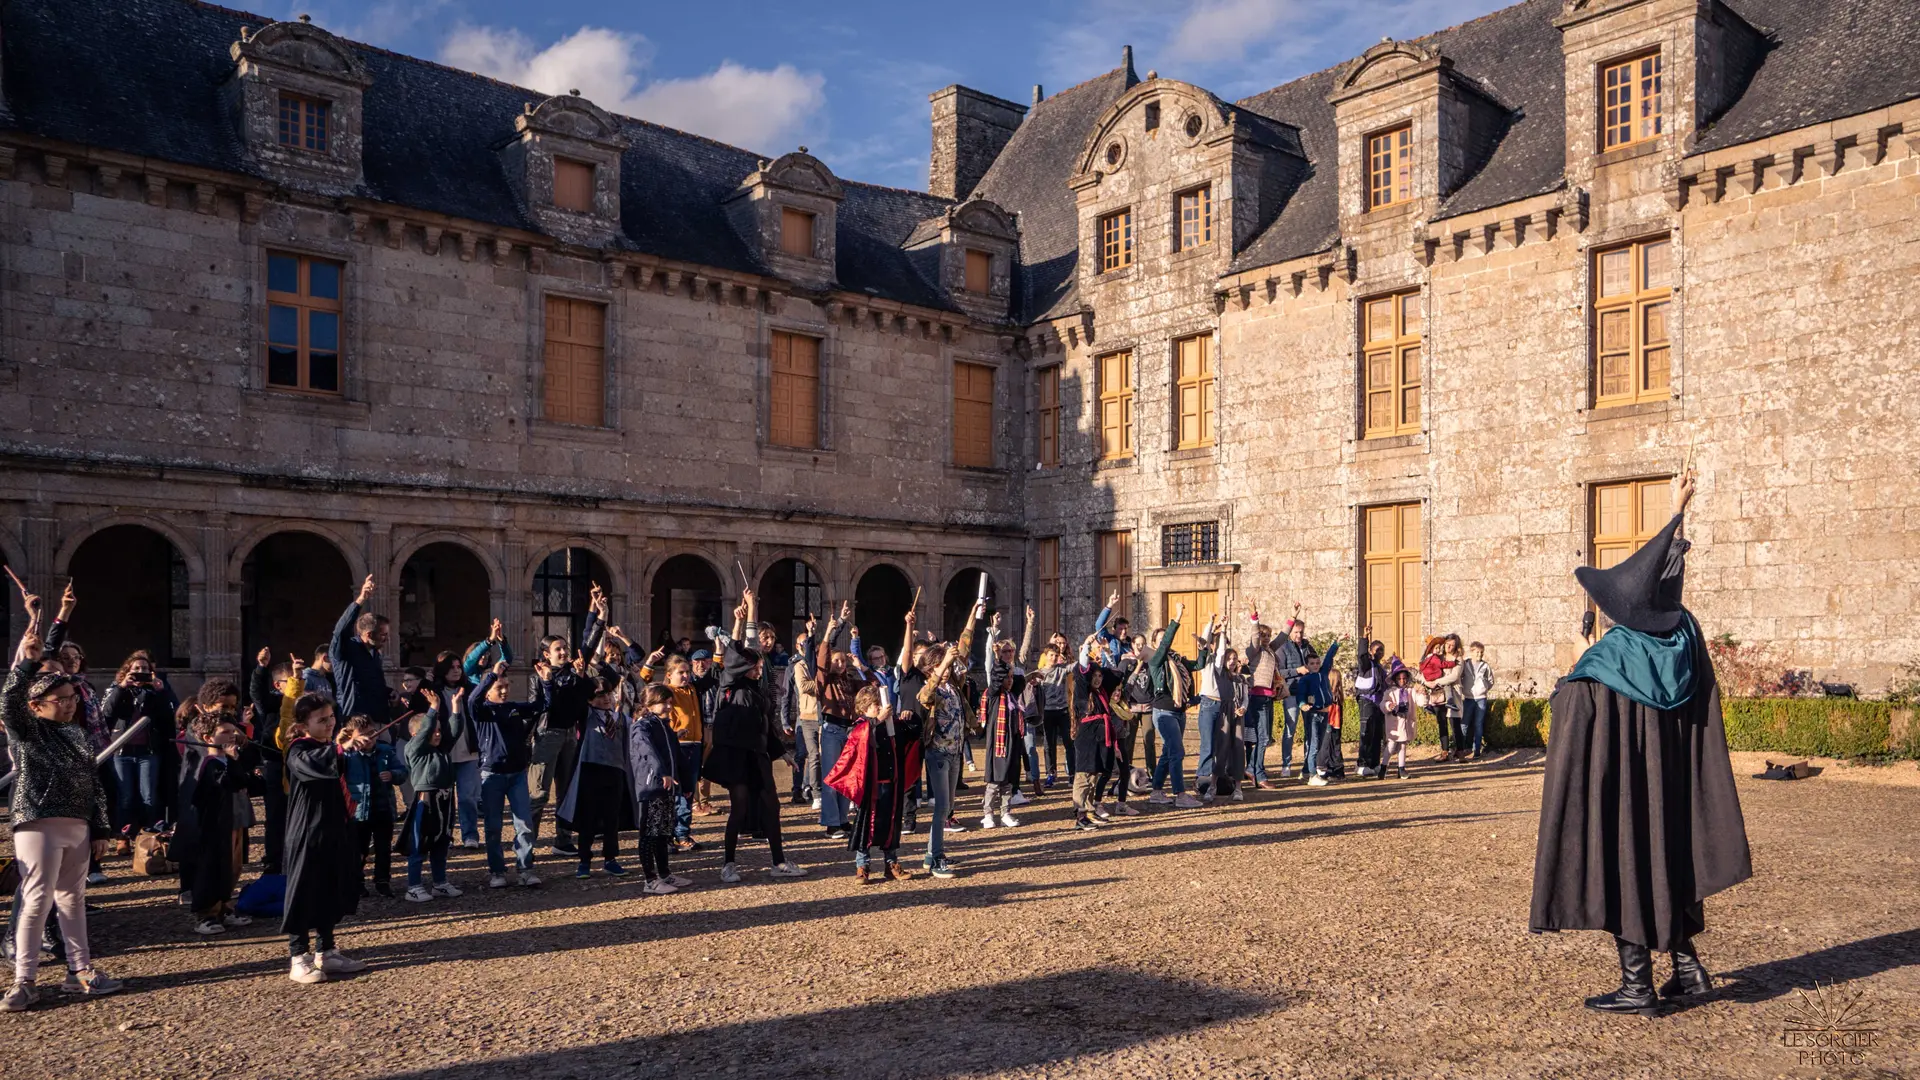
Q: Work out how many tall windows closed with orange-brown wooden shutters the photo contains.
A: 3